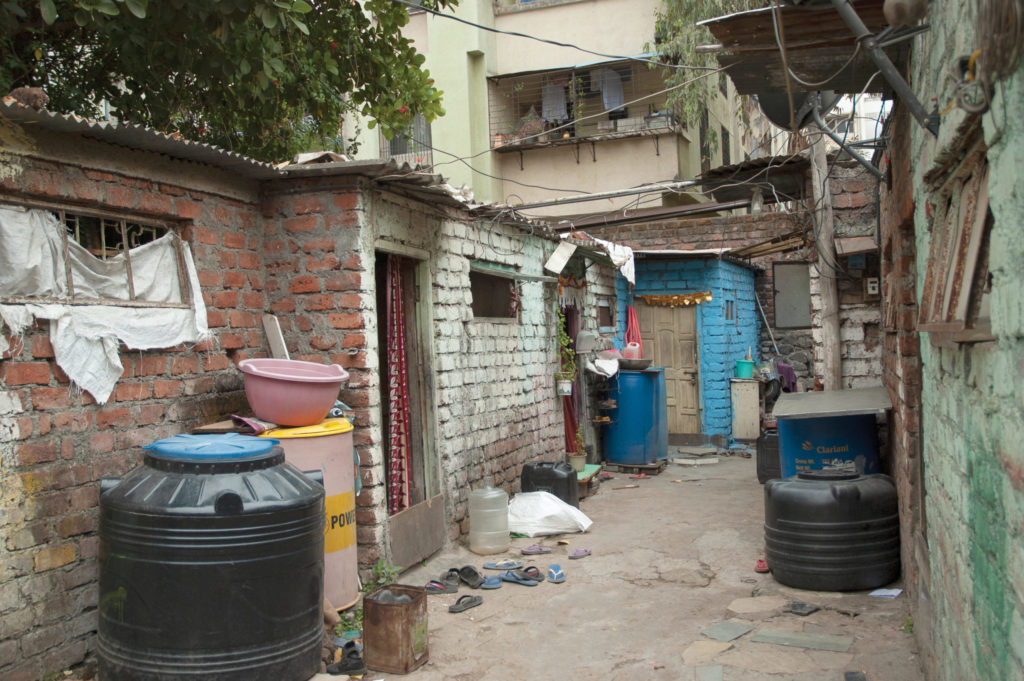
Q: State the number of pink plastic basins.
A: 1